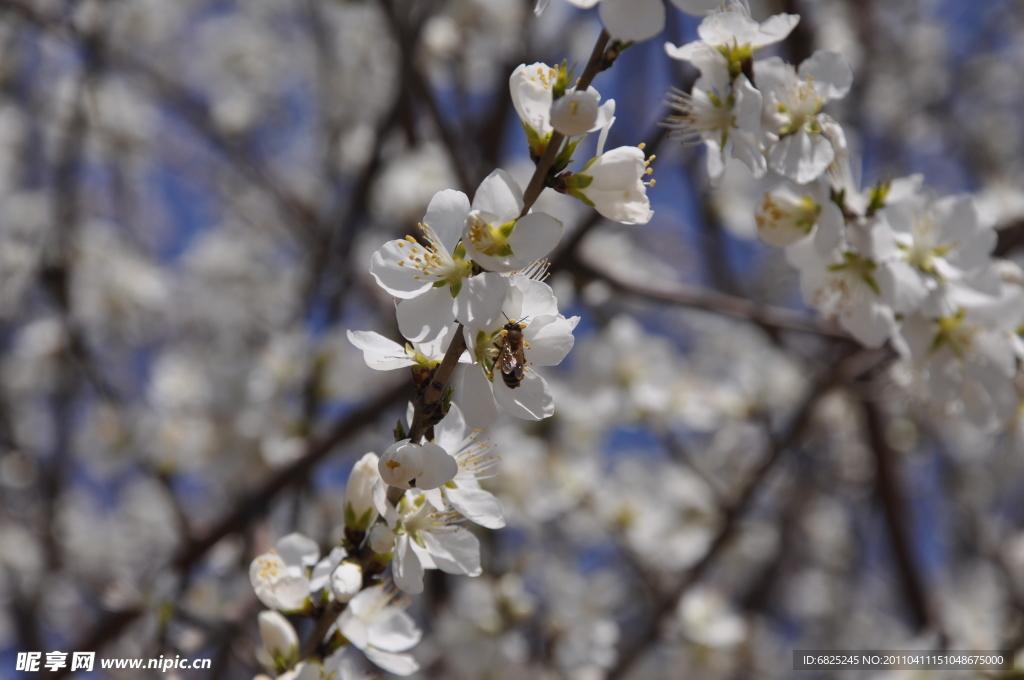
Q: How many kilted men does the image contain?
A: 0